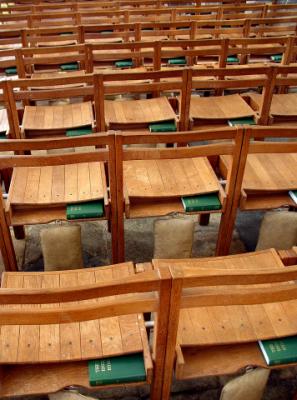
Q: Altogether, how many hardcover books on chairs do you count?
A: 15